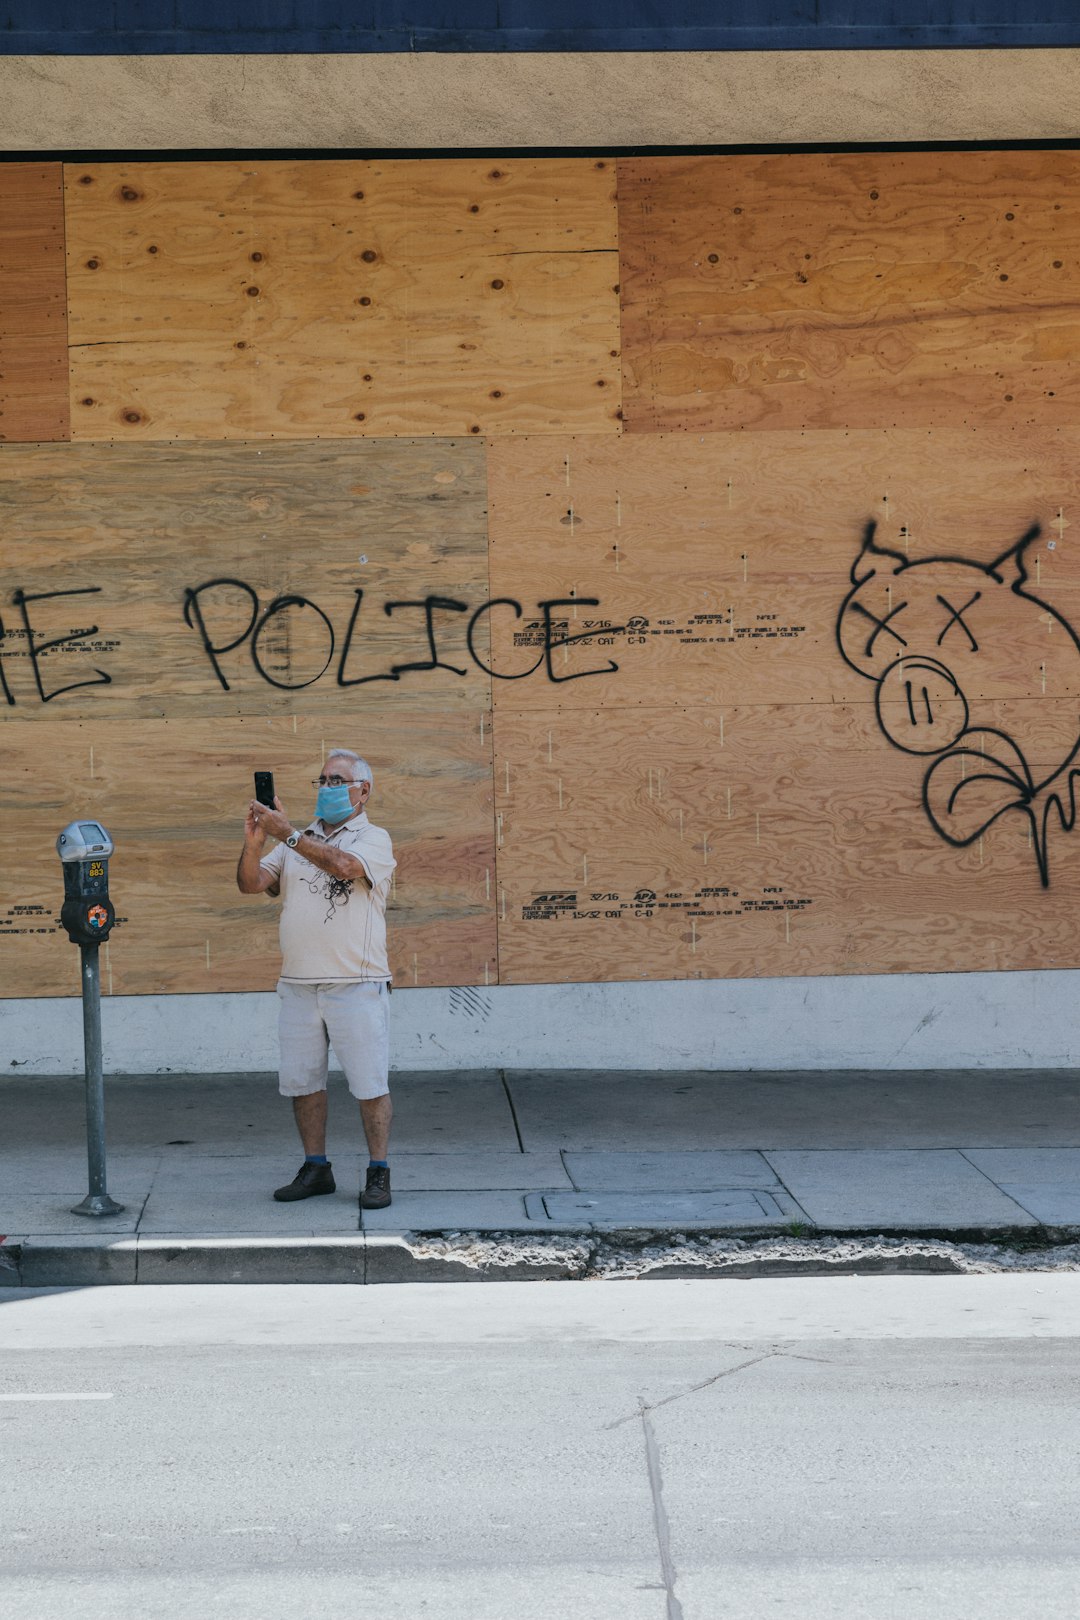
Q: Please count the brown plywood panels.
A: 7